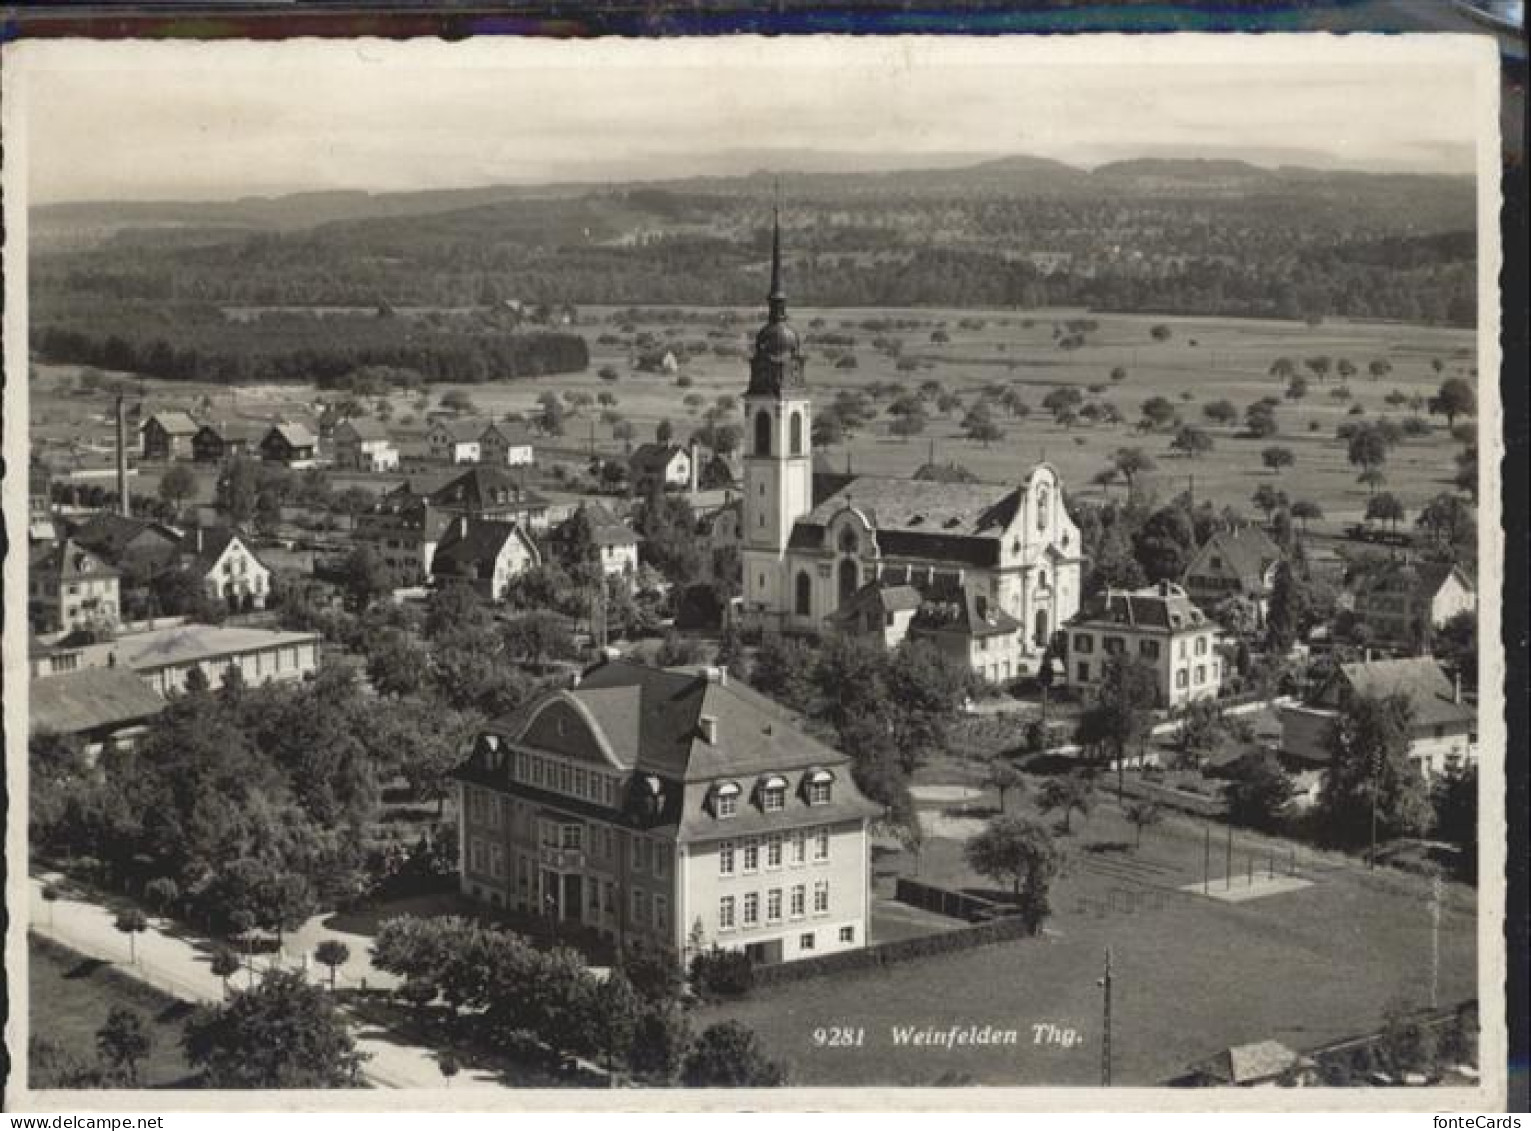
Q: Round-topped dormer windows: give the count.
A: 5